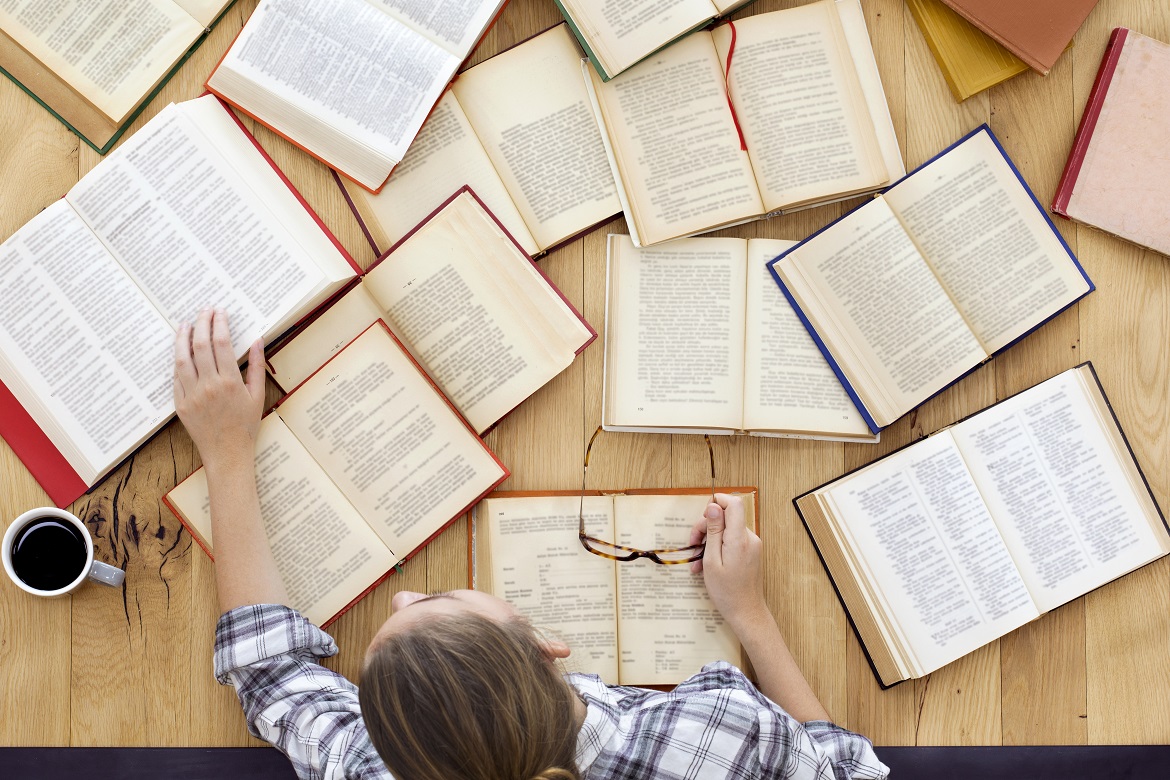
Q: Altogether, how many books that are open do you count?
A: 12